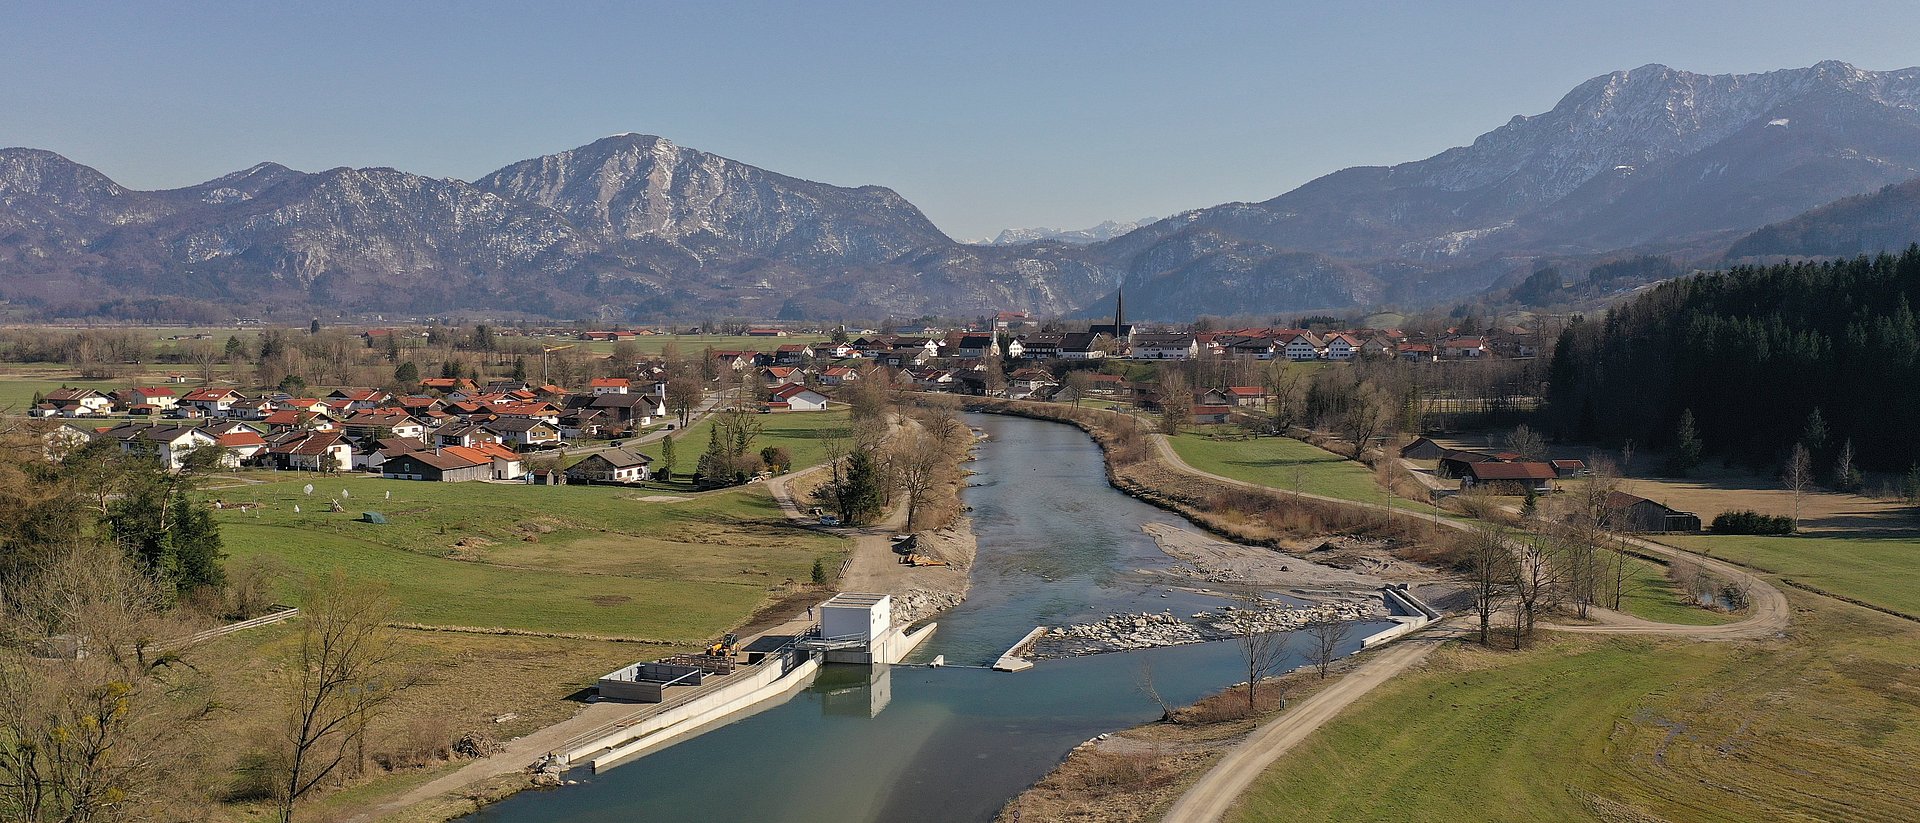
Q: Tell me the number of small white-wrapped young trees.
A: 6